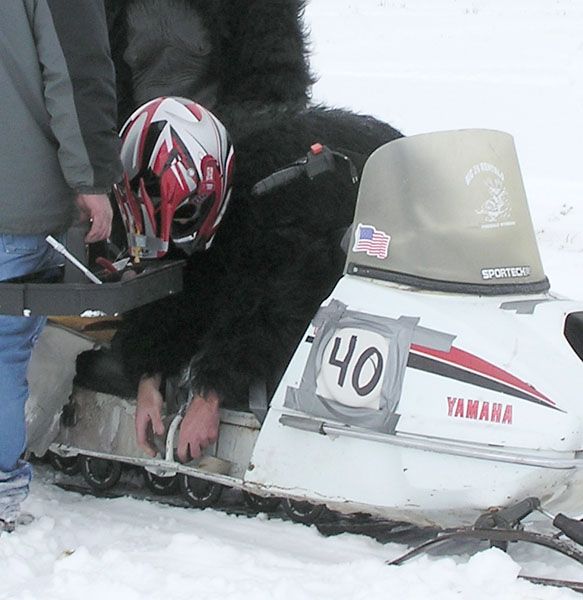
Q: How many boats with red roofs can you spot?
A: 0